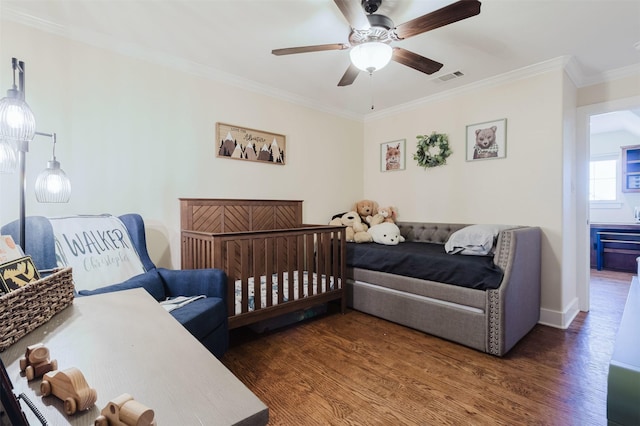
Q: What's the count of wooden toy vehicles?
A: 3